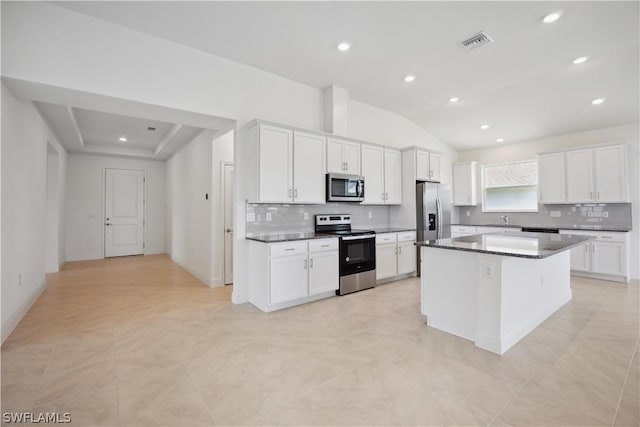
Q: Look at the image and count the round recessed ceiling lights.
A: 9